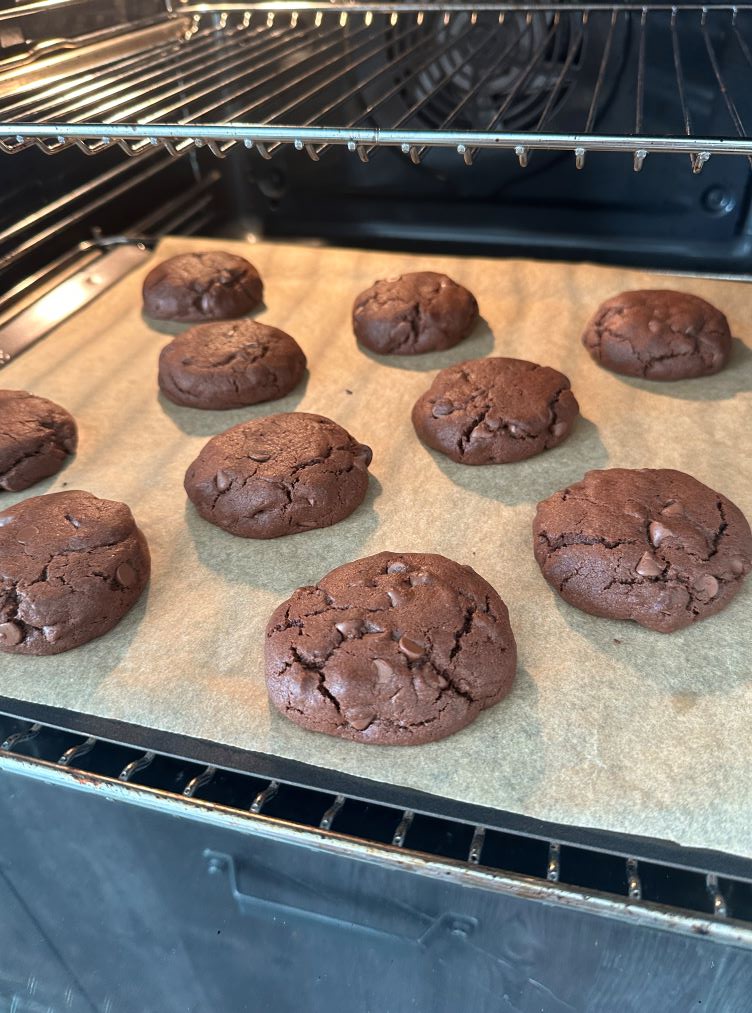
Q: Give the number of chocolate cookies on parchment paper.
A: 10